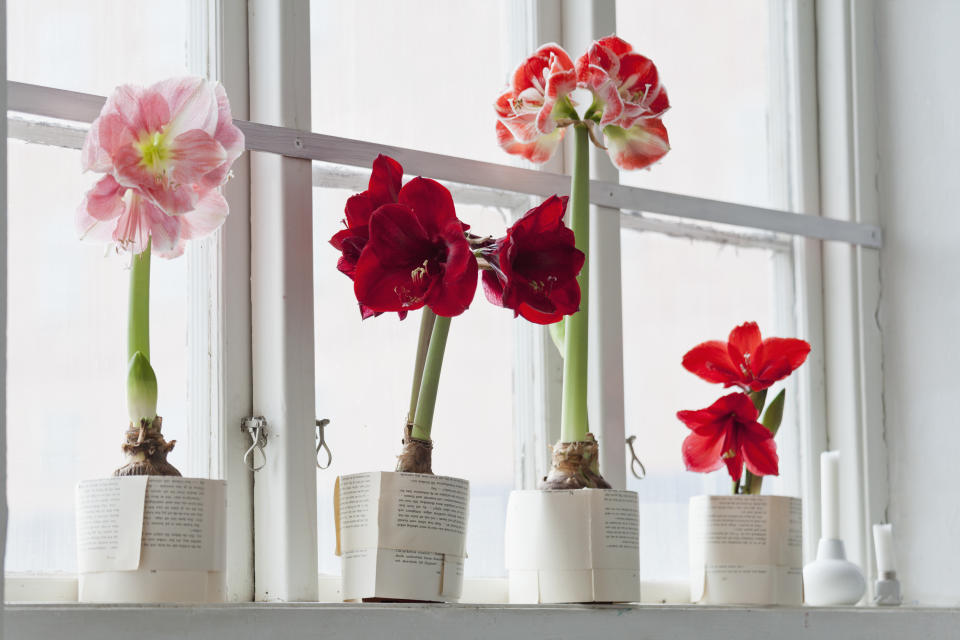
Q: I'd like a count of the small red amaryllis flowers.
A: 2